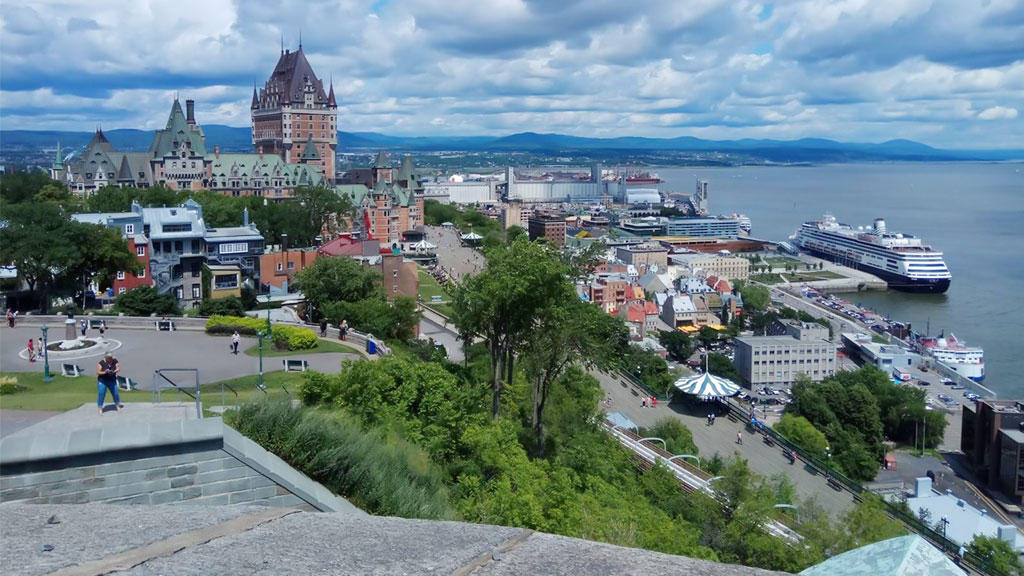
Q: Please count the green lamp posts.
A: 3